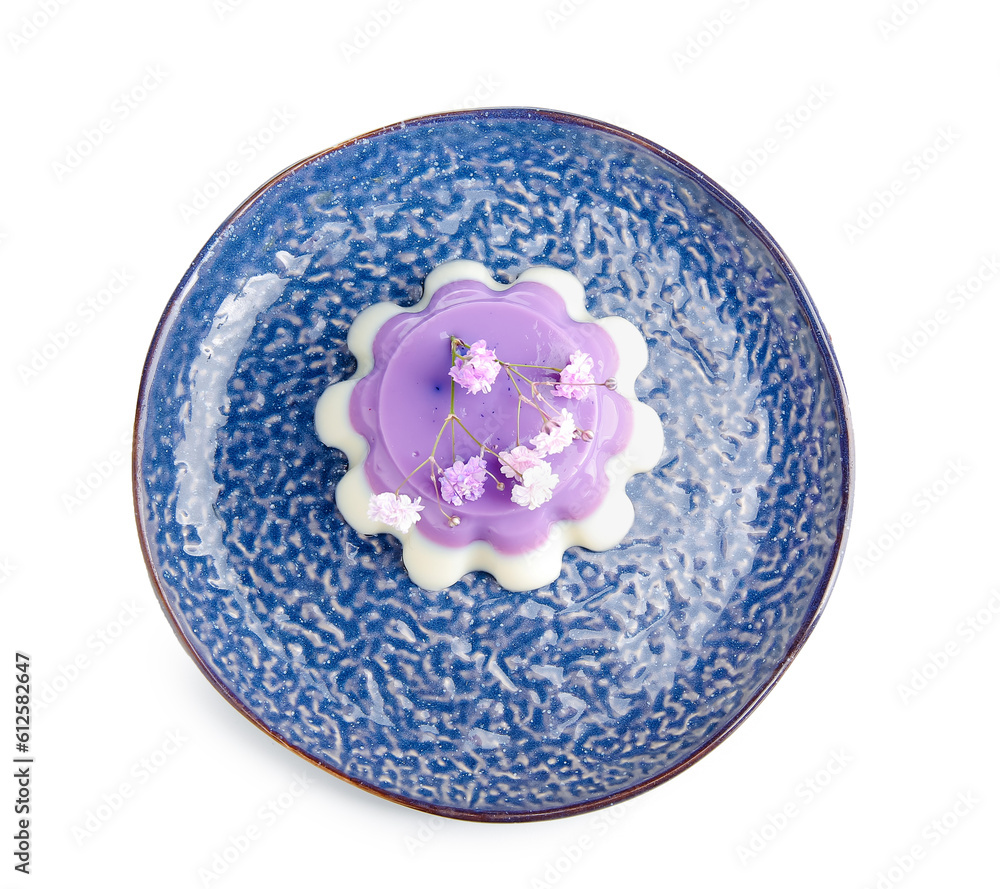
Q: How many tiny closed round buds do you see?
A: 4